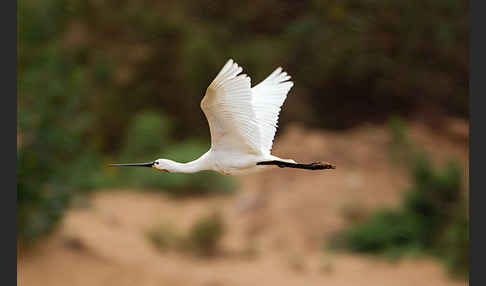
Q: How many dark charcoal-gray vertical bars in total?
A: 2